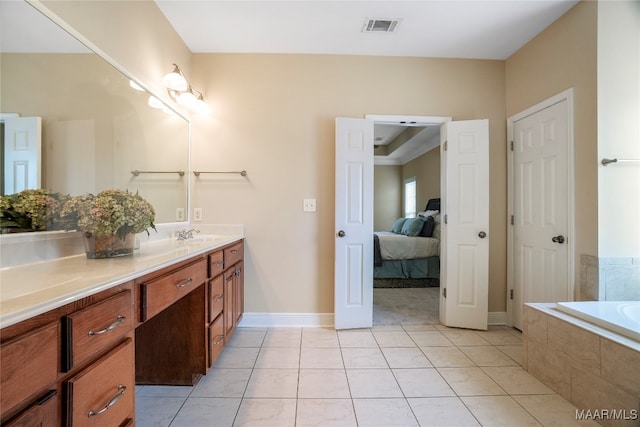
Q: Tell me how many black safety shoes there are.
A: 0